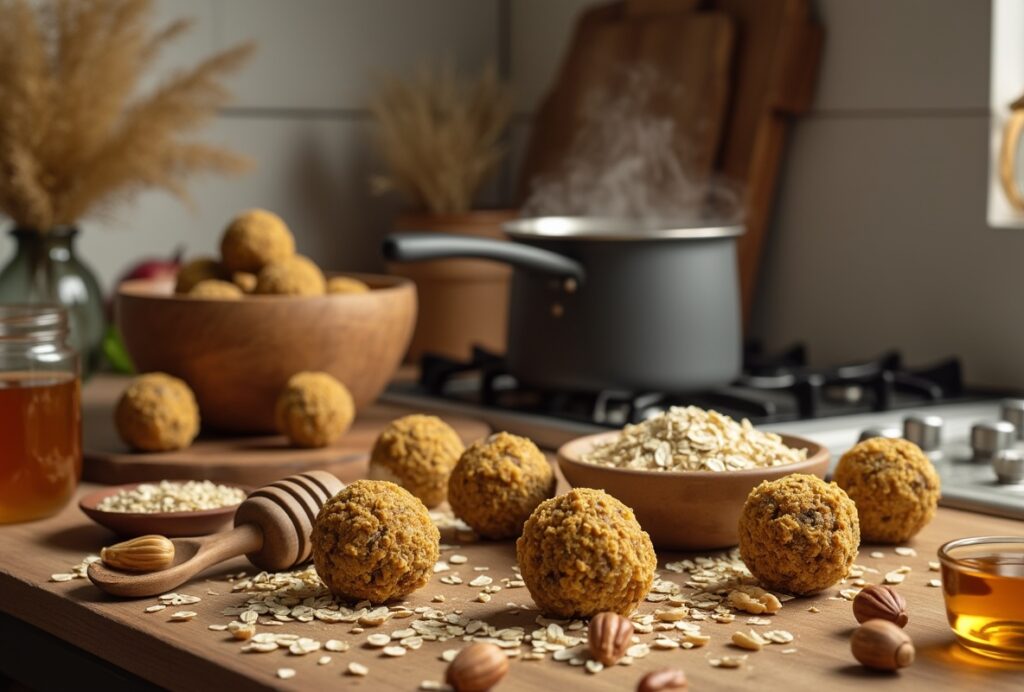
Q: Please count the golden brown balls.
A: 14